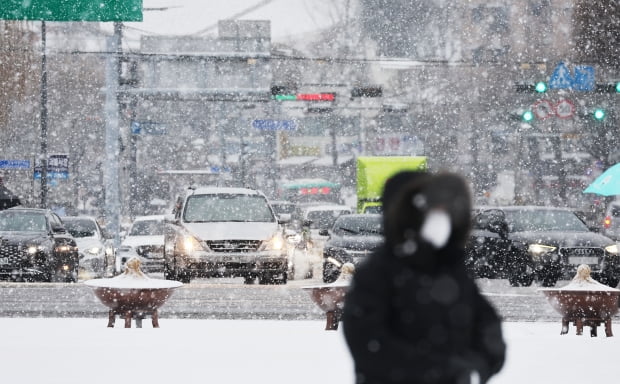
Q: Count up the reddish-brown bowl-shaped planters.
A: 3